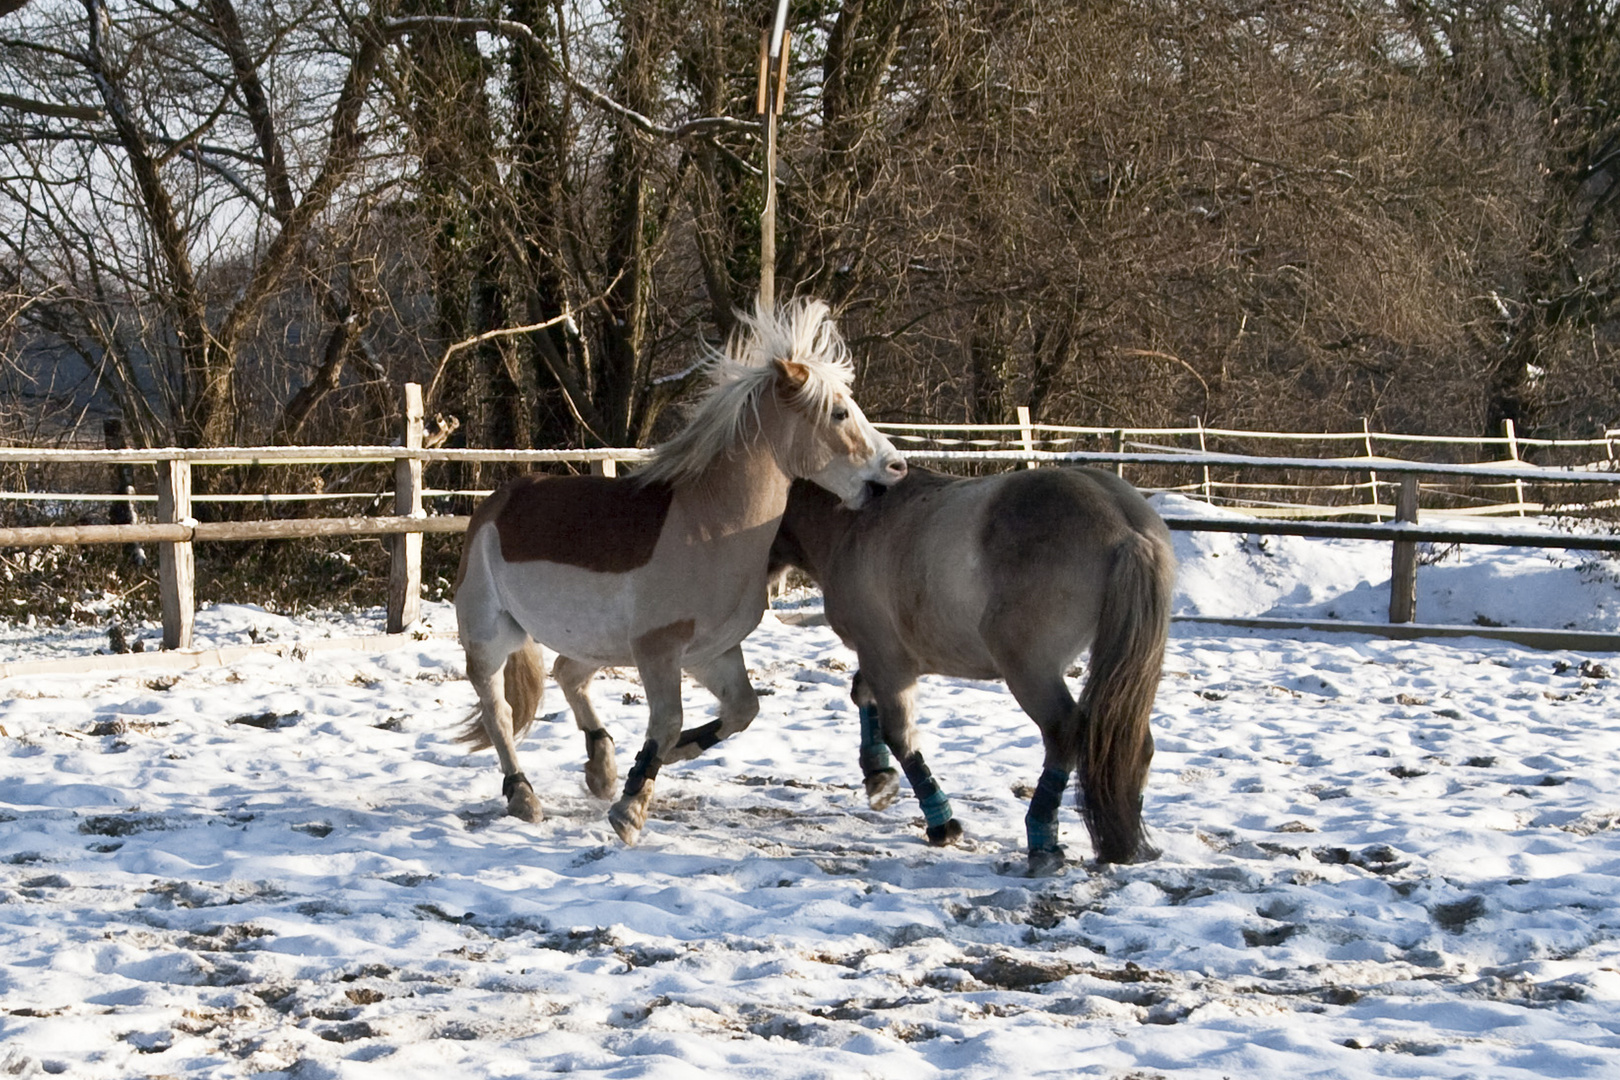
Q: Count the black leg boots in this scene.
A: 4